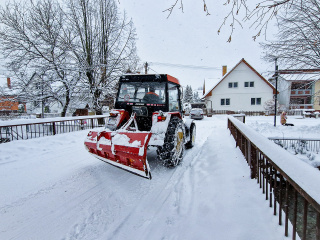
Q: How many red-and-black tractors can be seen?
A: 1